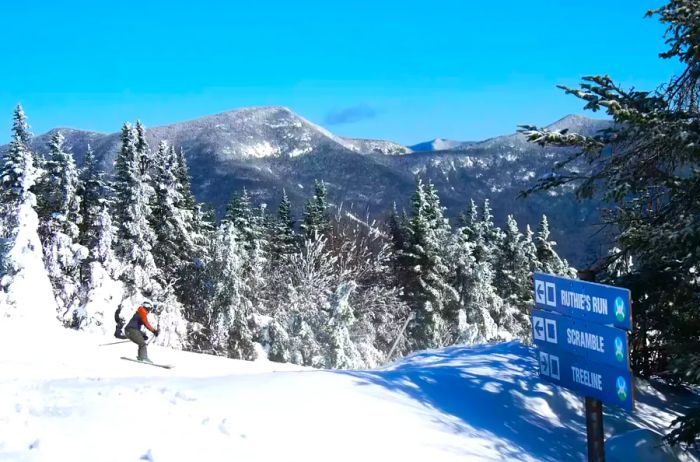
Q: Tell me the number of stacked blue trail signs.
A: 3